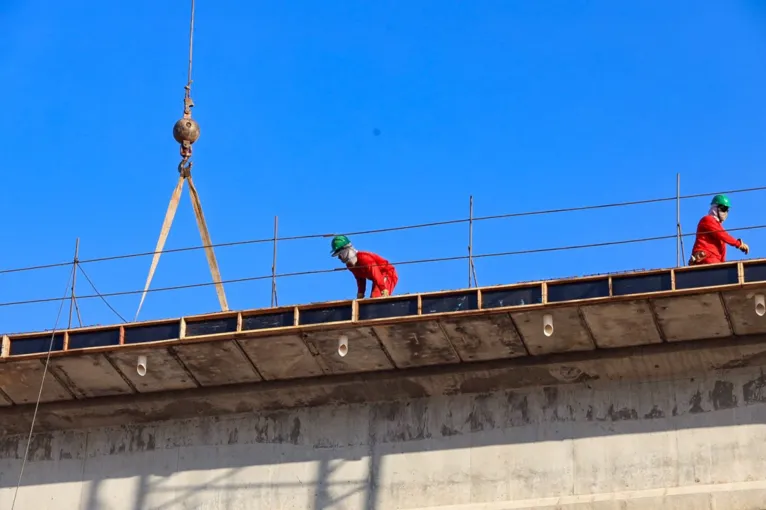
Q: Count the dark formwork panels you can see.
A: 13